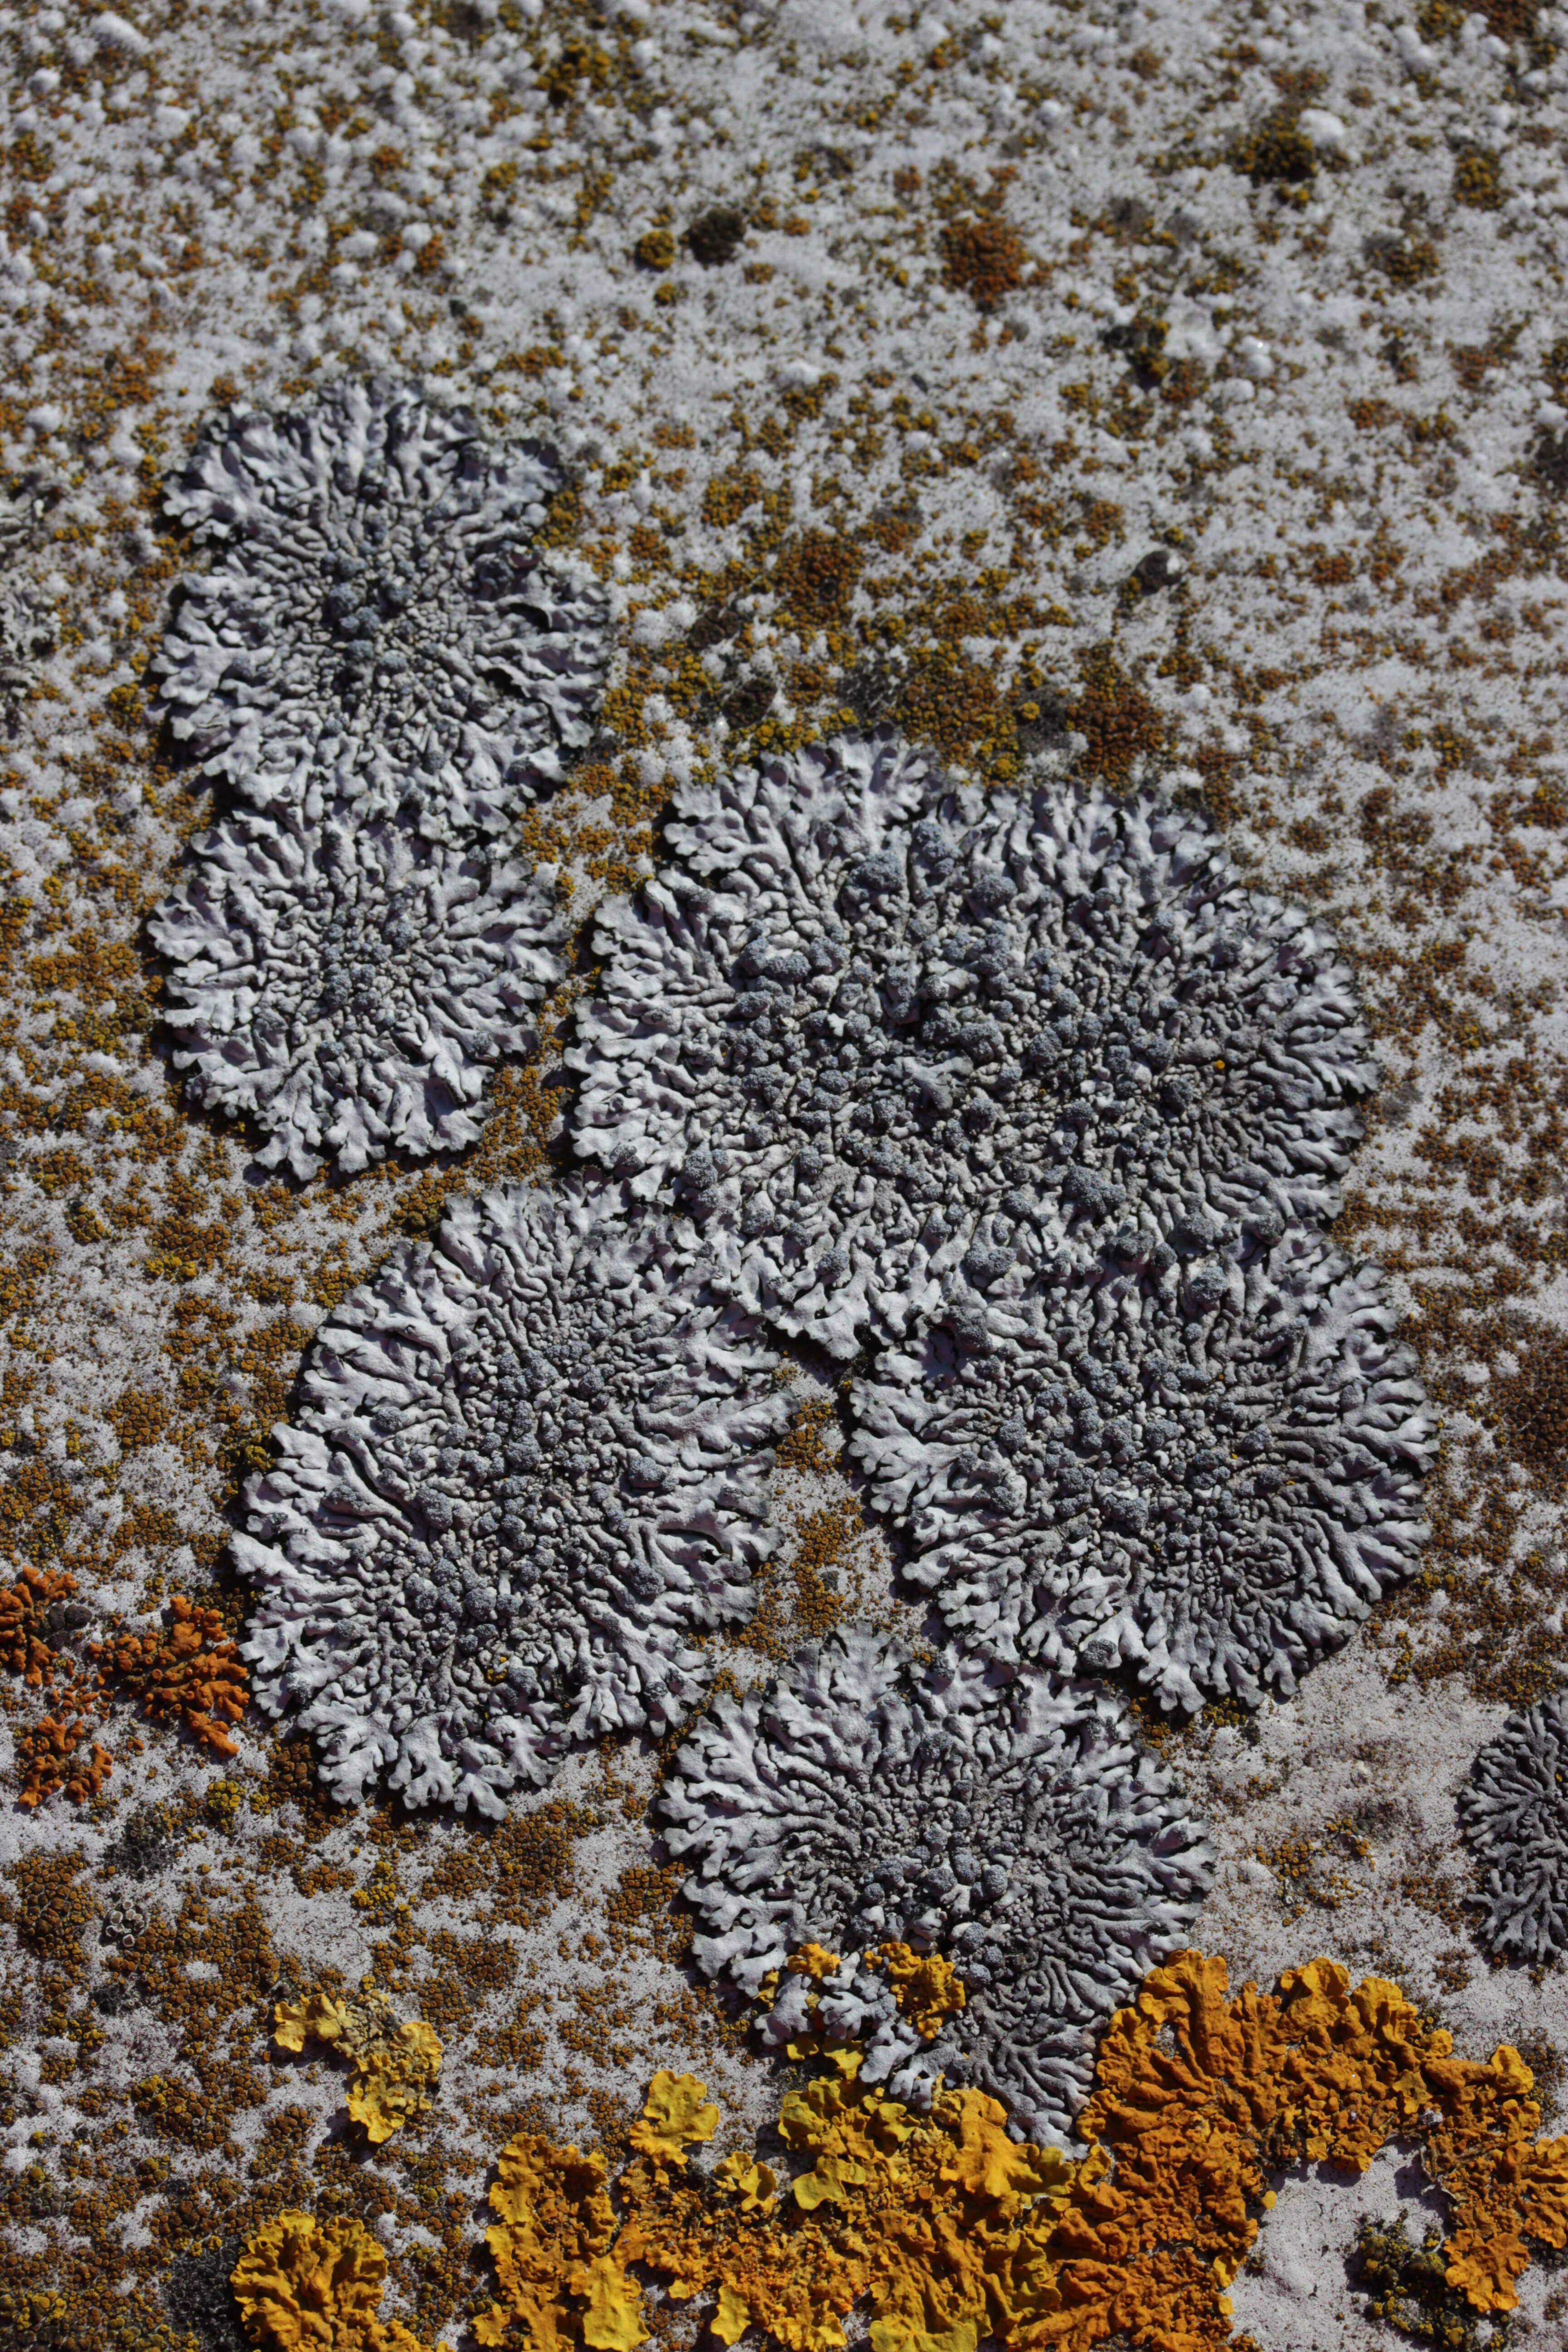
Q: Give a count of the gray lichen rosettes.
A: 7